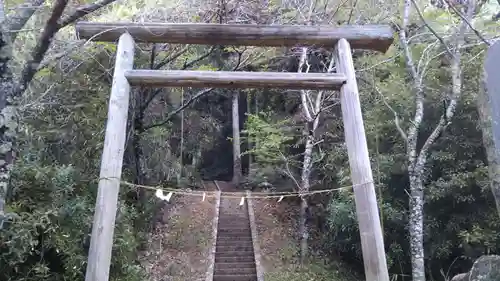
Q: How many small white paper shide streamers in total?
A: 4